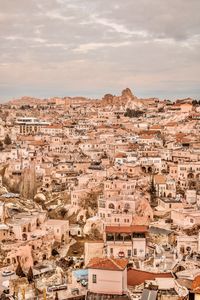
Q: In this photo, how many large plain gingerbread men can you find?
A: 0